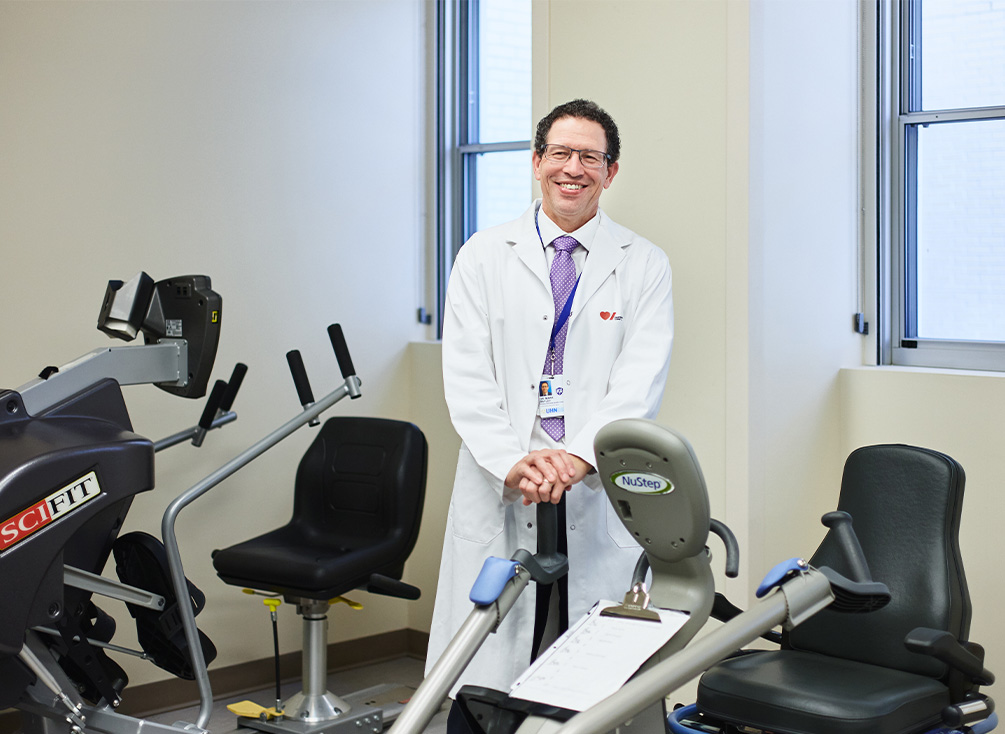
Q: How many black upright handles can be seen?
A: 6